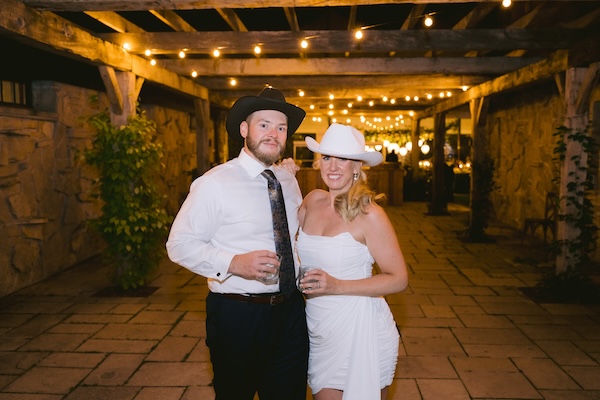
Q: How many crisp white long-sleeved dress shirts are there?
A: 1